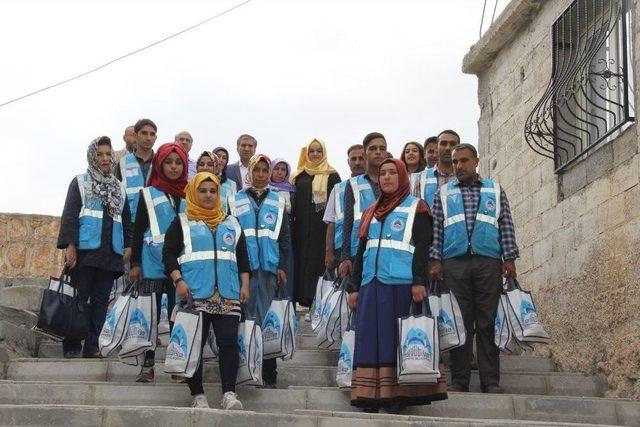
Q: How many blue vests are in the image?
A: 11